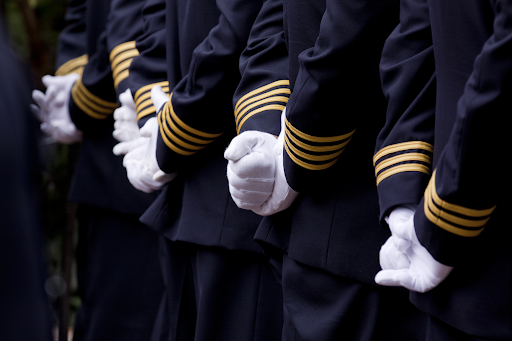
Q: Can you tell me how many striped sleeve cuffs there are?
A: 9